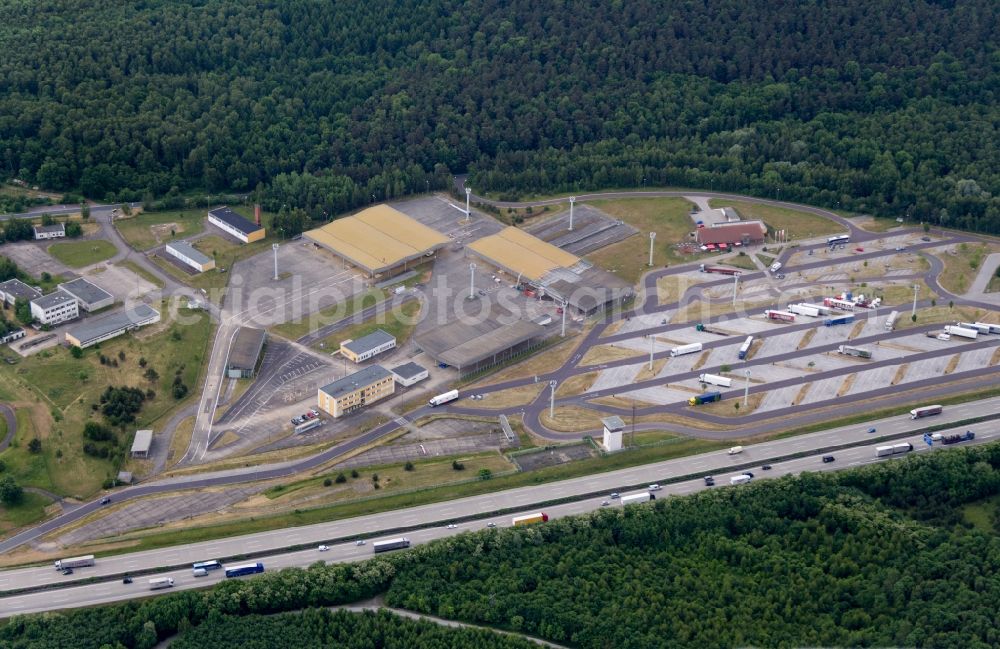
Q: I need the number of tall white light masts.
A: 11